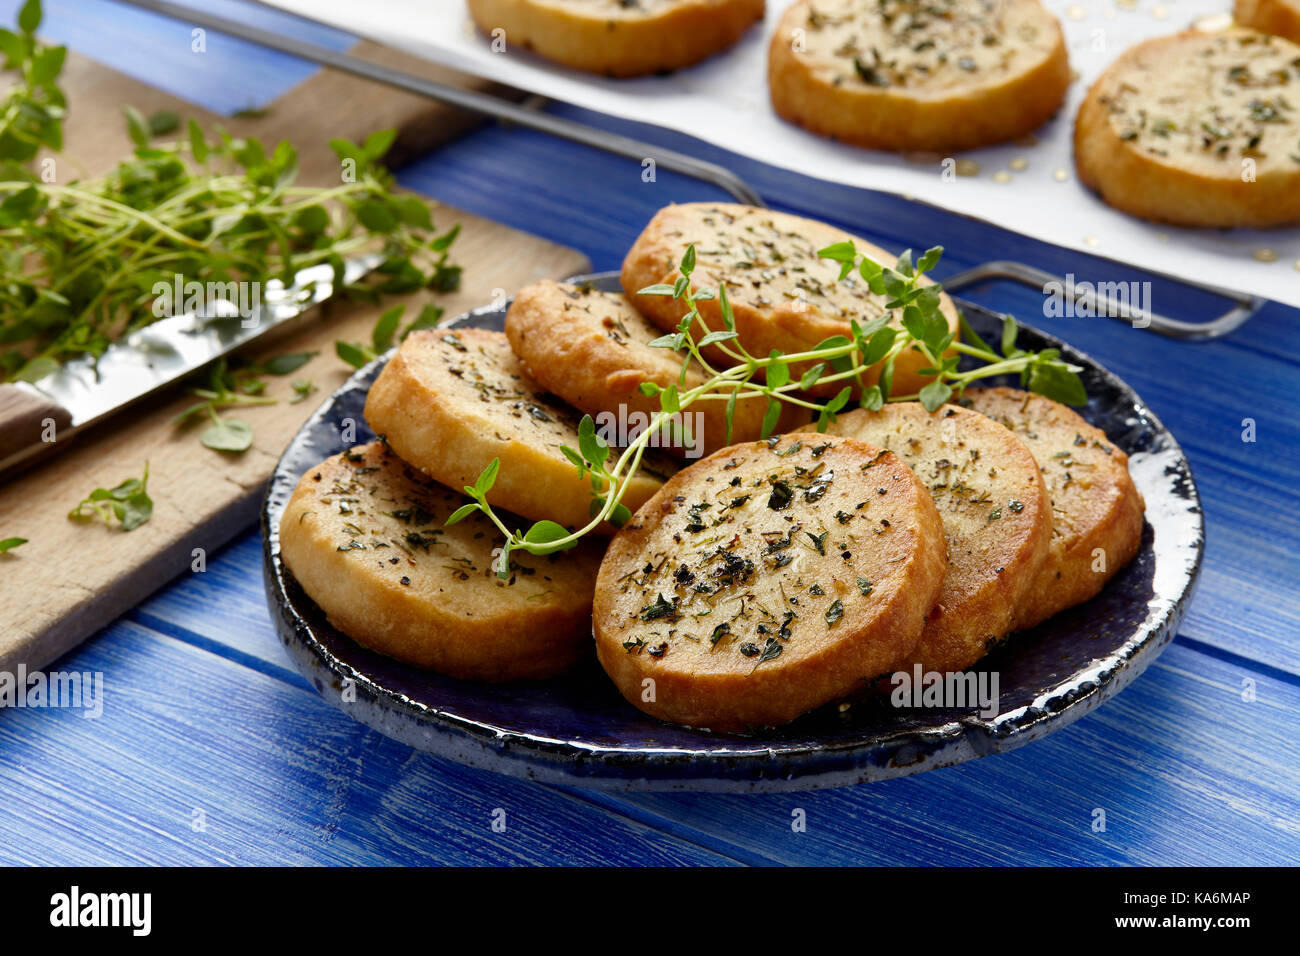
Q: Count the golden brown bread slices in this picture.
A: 11